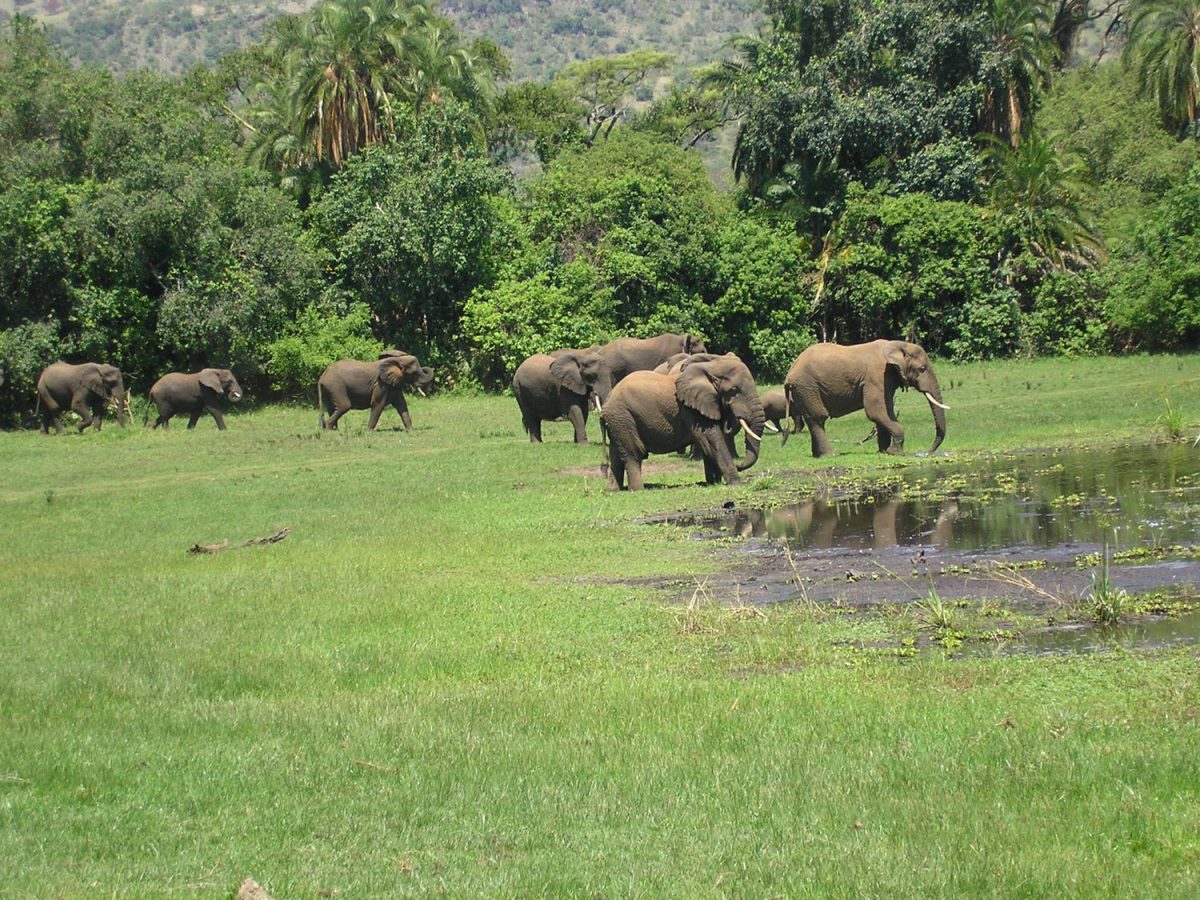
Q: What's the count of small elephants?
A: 2